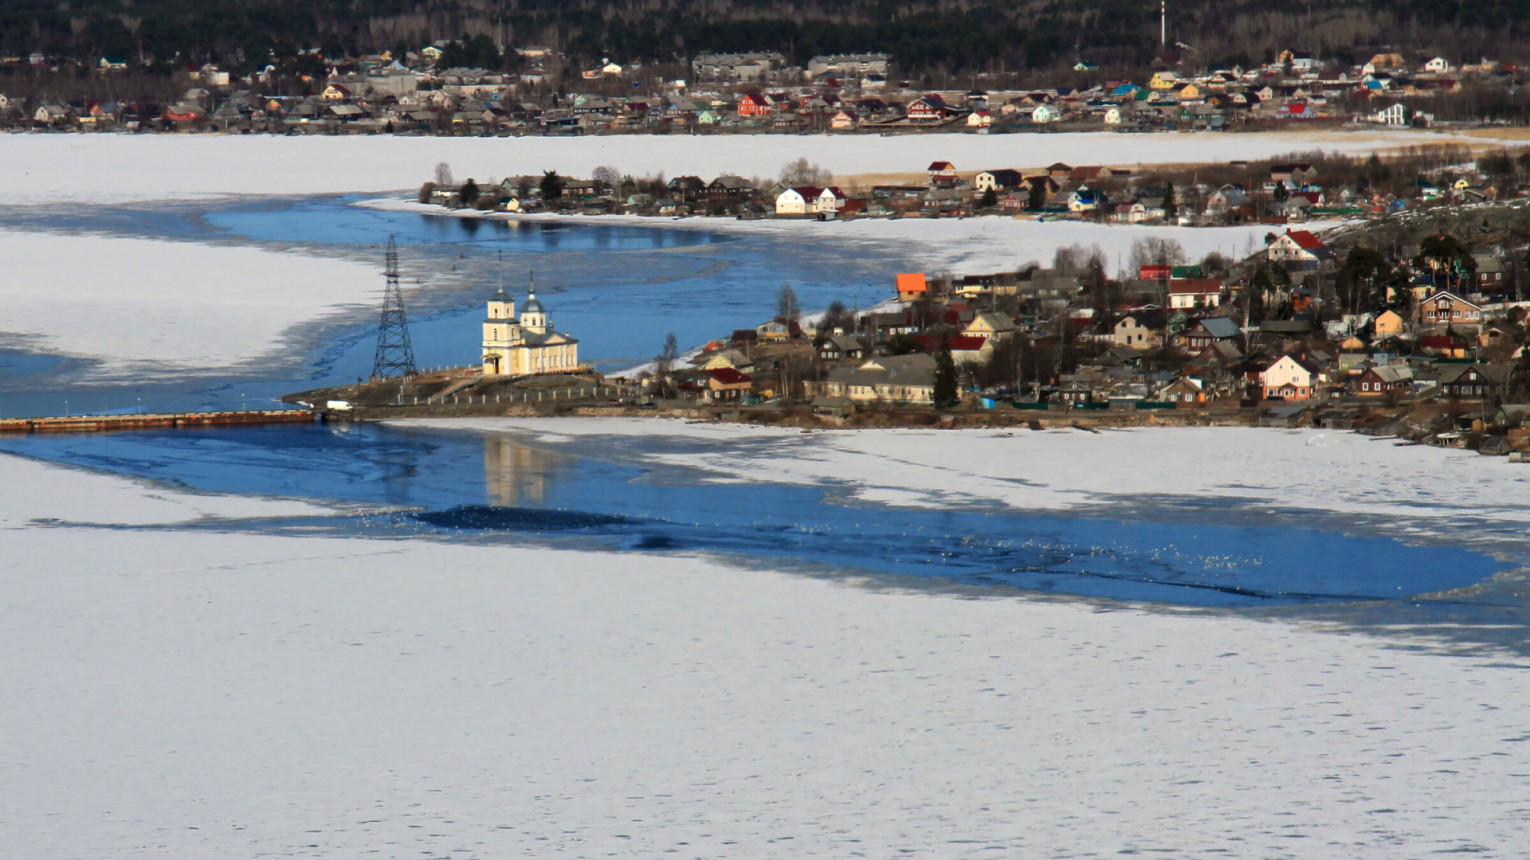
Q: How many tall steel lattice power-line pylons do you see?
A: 1